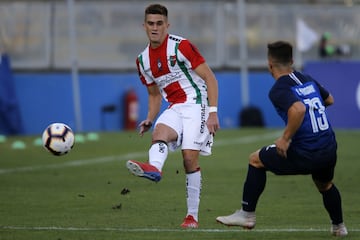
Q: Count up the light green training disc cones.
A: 5